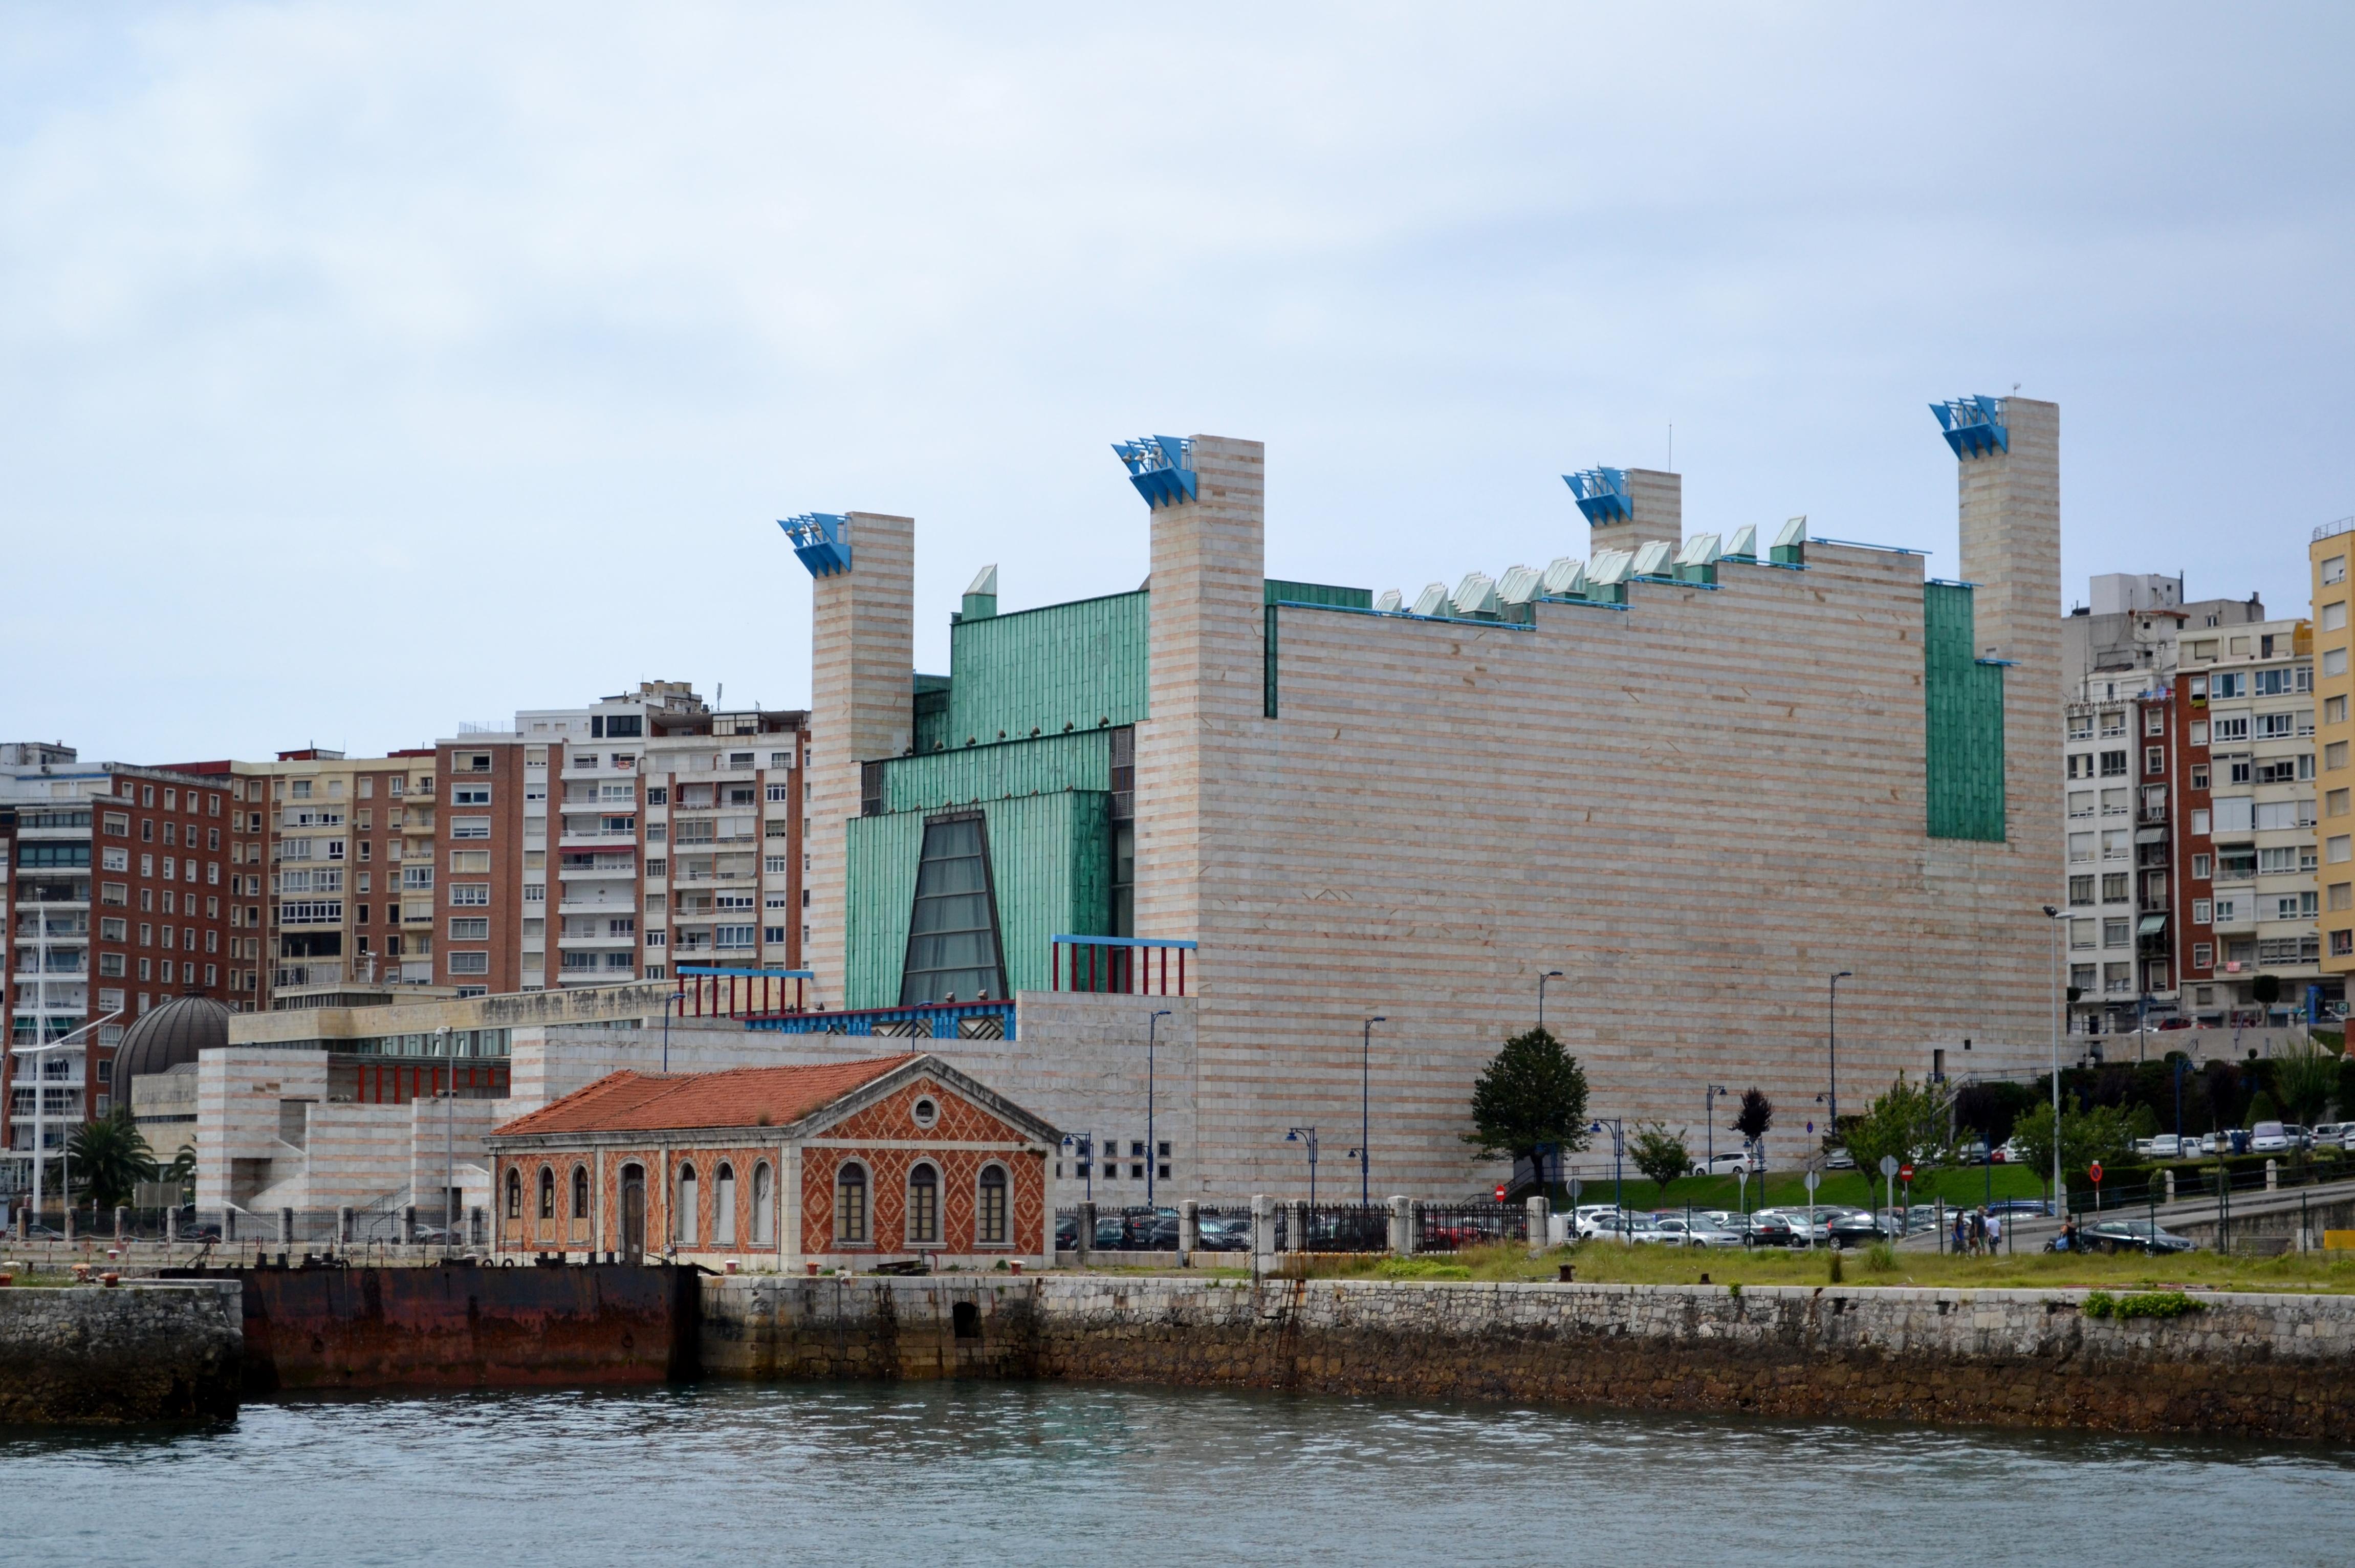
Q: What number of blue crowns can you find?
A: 4